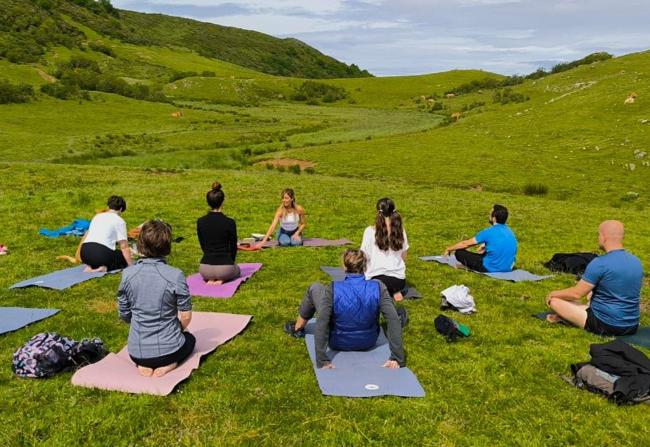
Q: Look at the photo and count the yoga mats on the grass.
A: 9